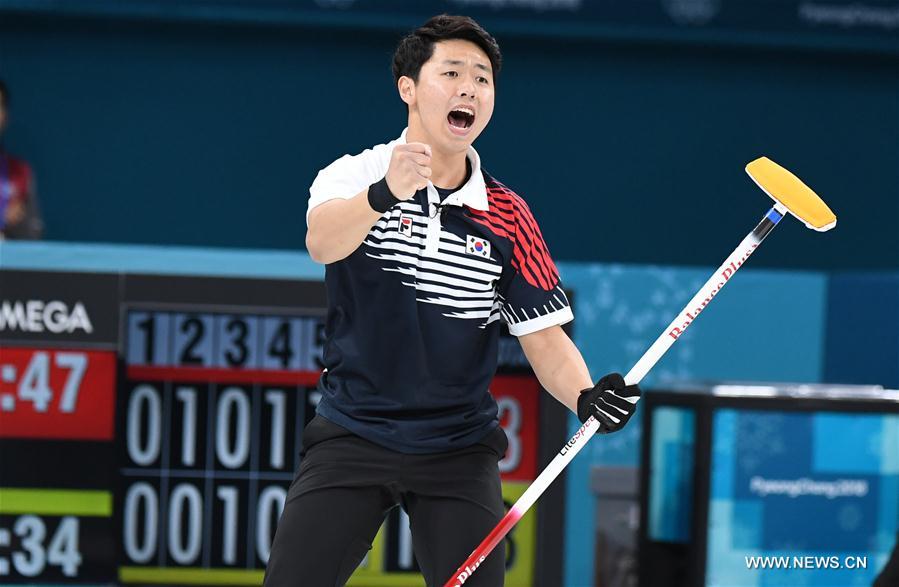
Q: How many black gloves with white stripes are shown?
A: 1